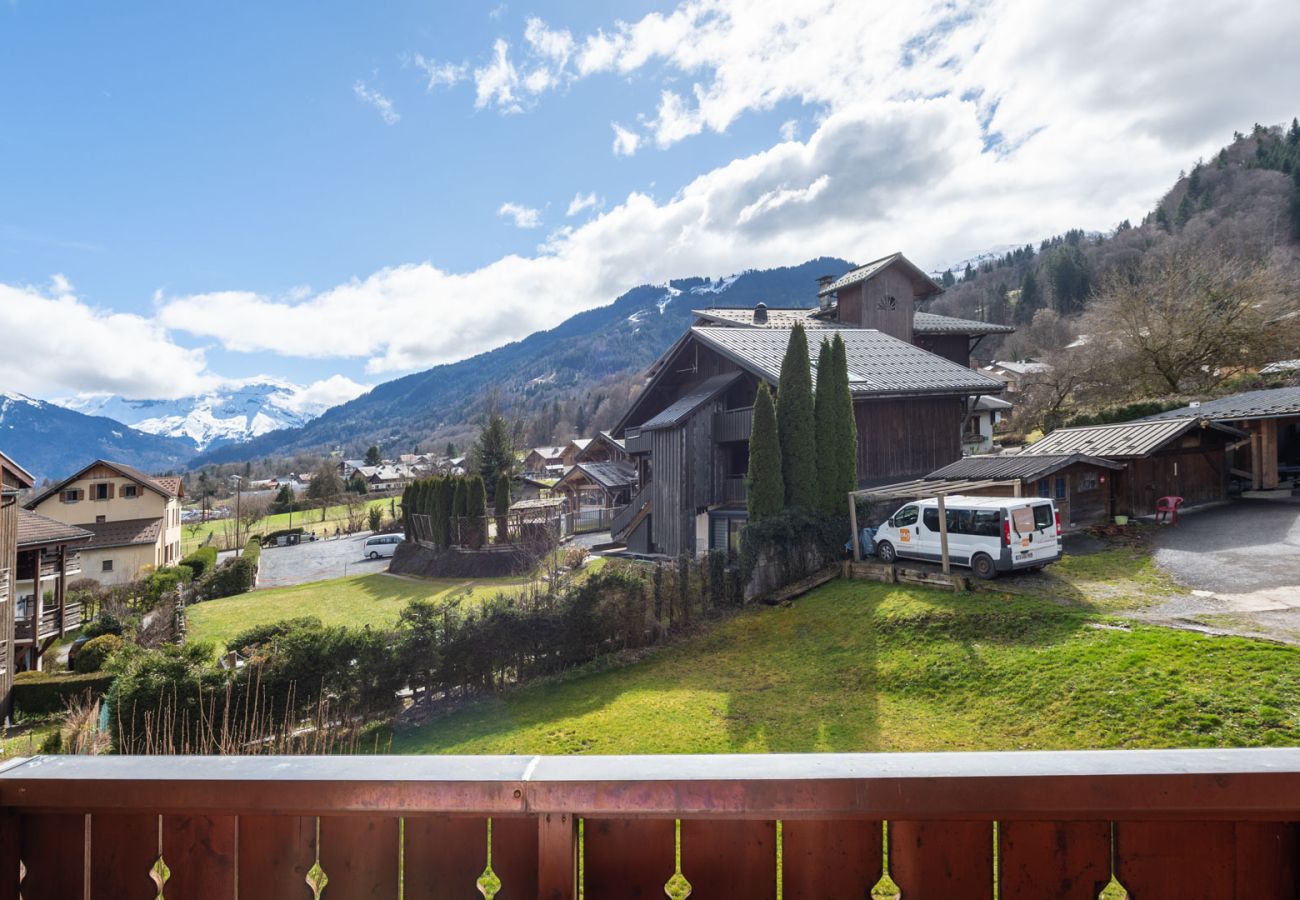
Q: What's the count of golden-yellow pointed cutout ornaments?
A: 6